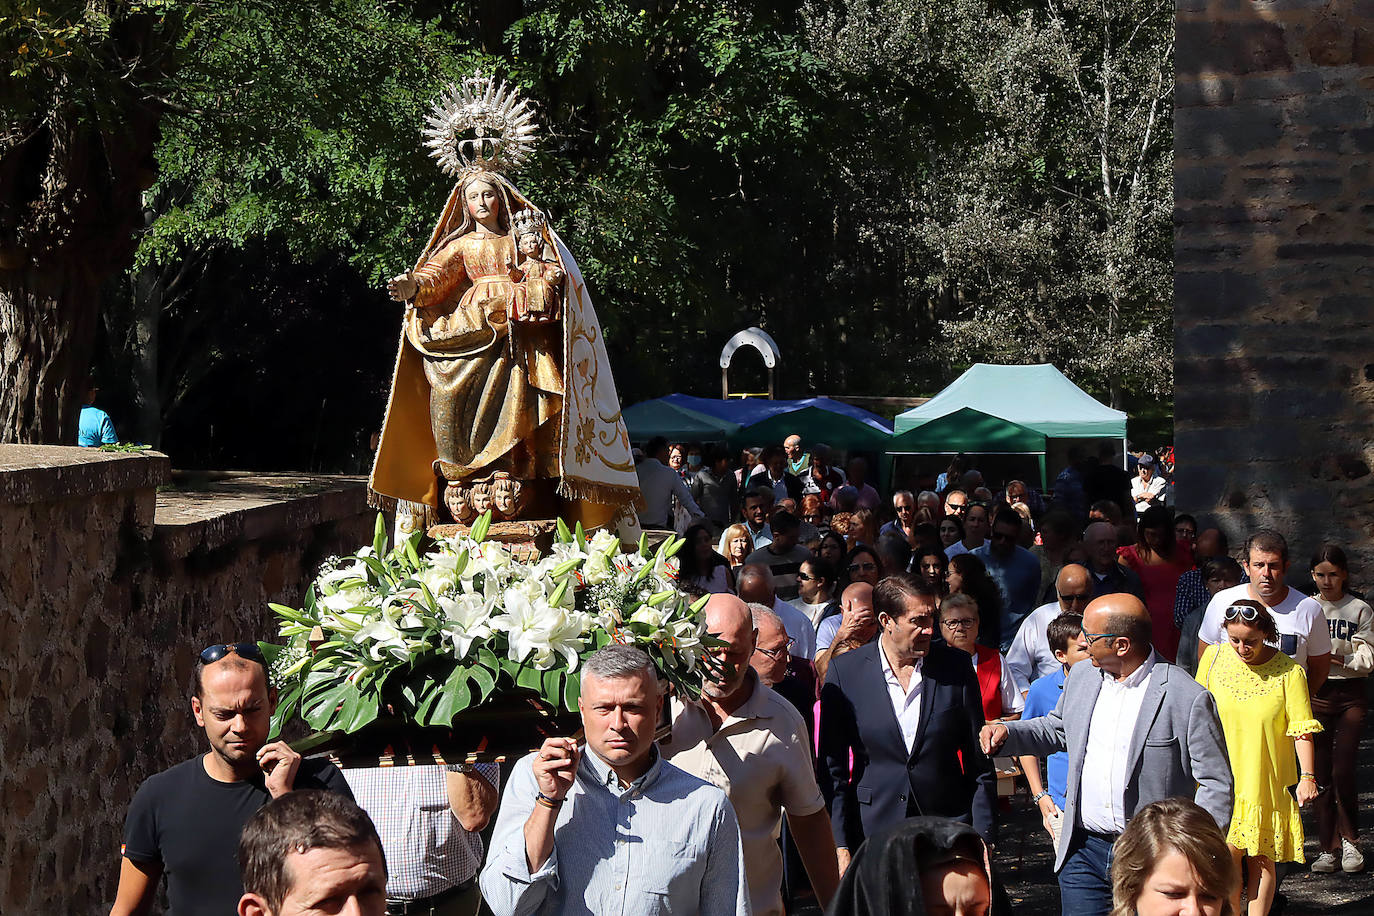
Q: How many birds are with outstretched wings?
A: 0